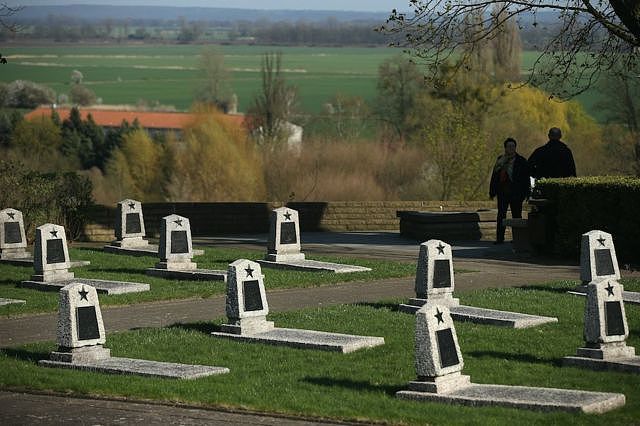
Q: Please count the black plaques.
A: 11